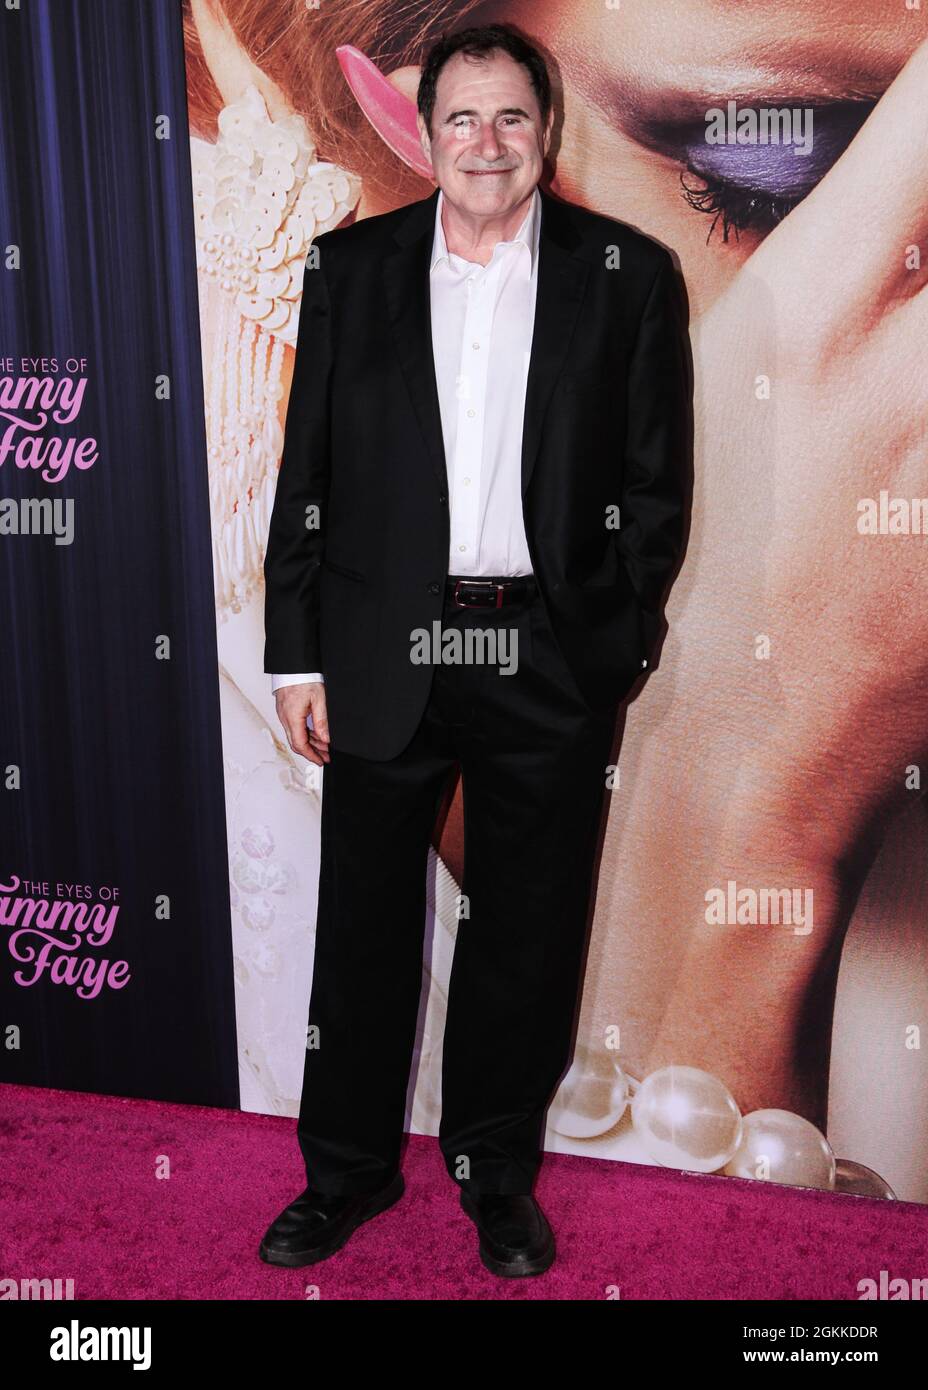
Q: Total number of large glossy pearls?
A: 4